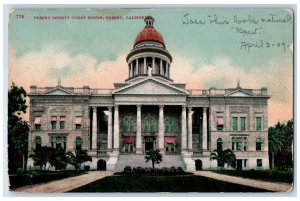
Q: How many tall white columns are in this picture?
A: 8